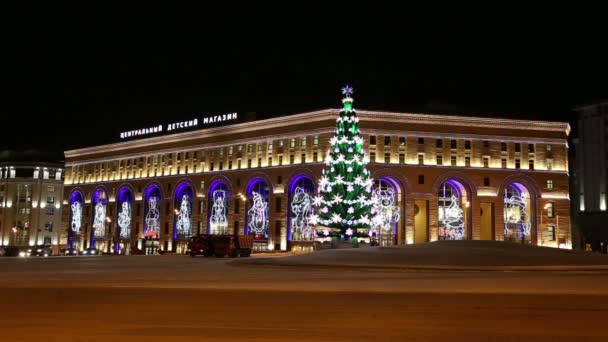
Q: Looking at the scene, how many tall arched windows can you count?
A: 11